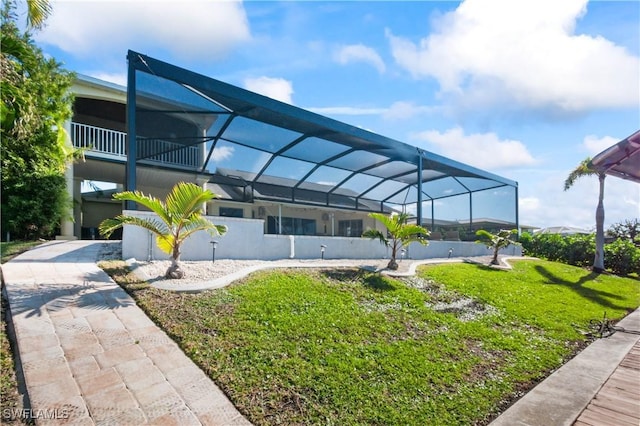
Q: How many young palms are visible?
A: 3